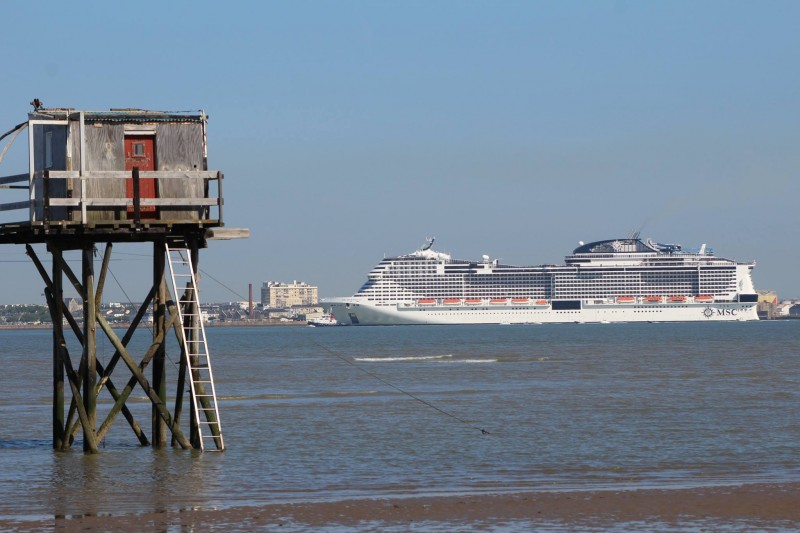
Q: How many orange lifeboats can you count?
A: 10